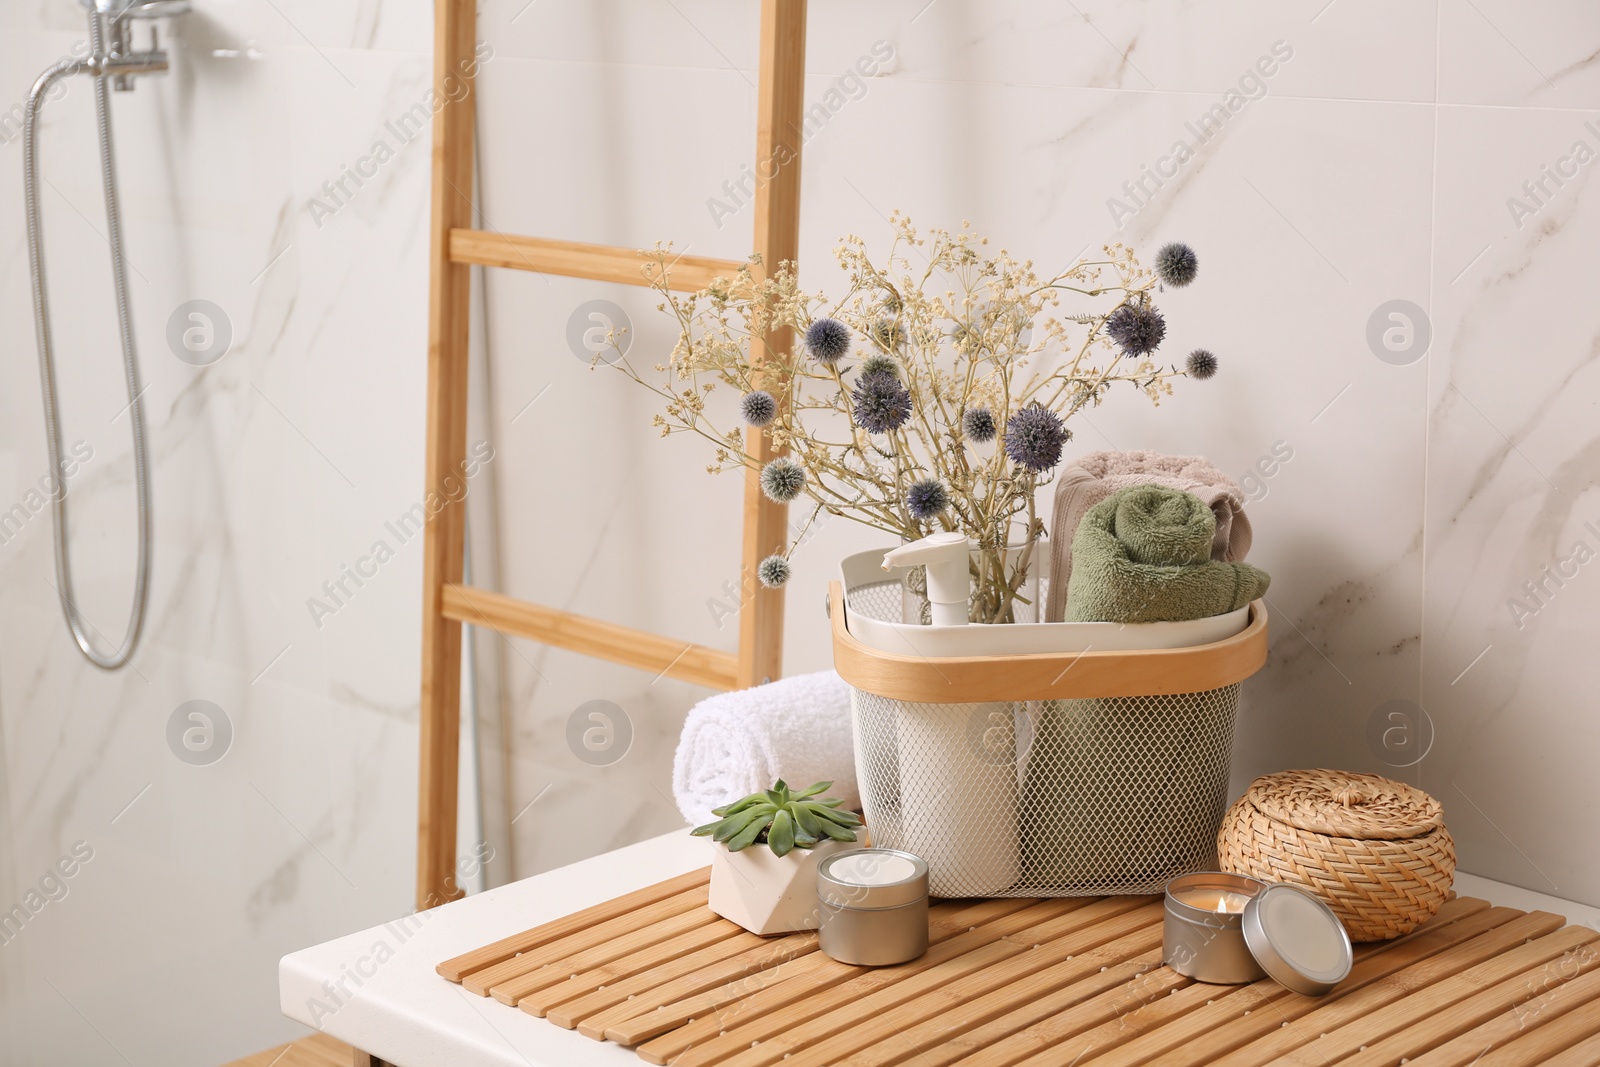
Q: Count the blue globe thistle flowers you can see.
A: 11